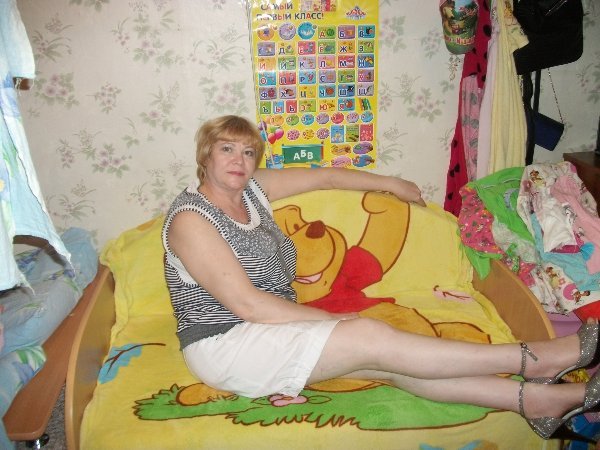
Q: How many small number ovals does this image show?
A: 10